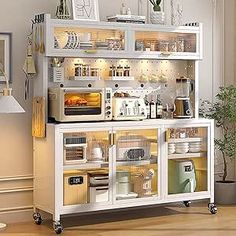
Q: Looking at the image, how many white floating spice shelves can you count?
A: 2